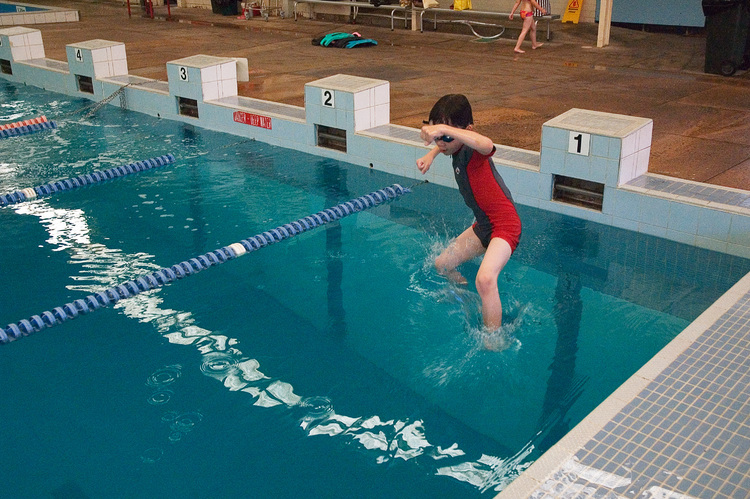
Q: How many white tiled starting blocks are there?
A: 5